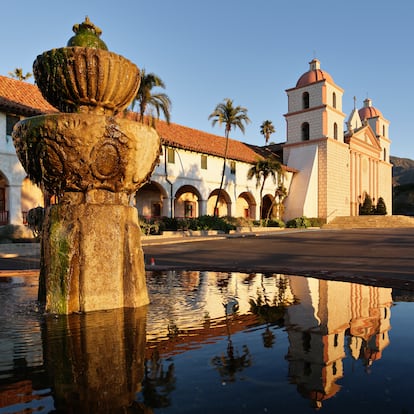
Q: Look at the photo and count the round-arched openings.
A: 13